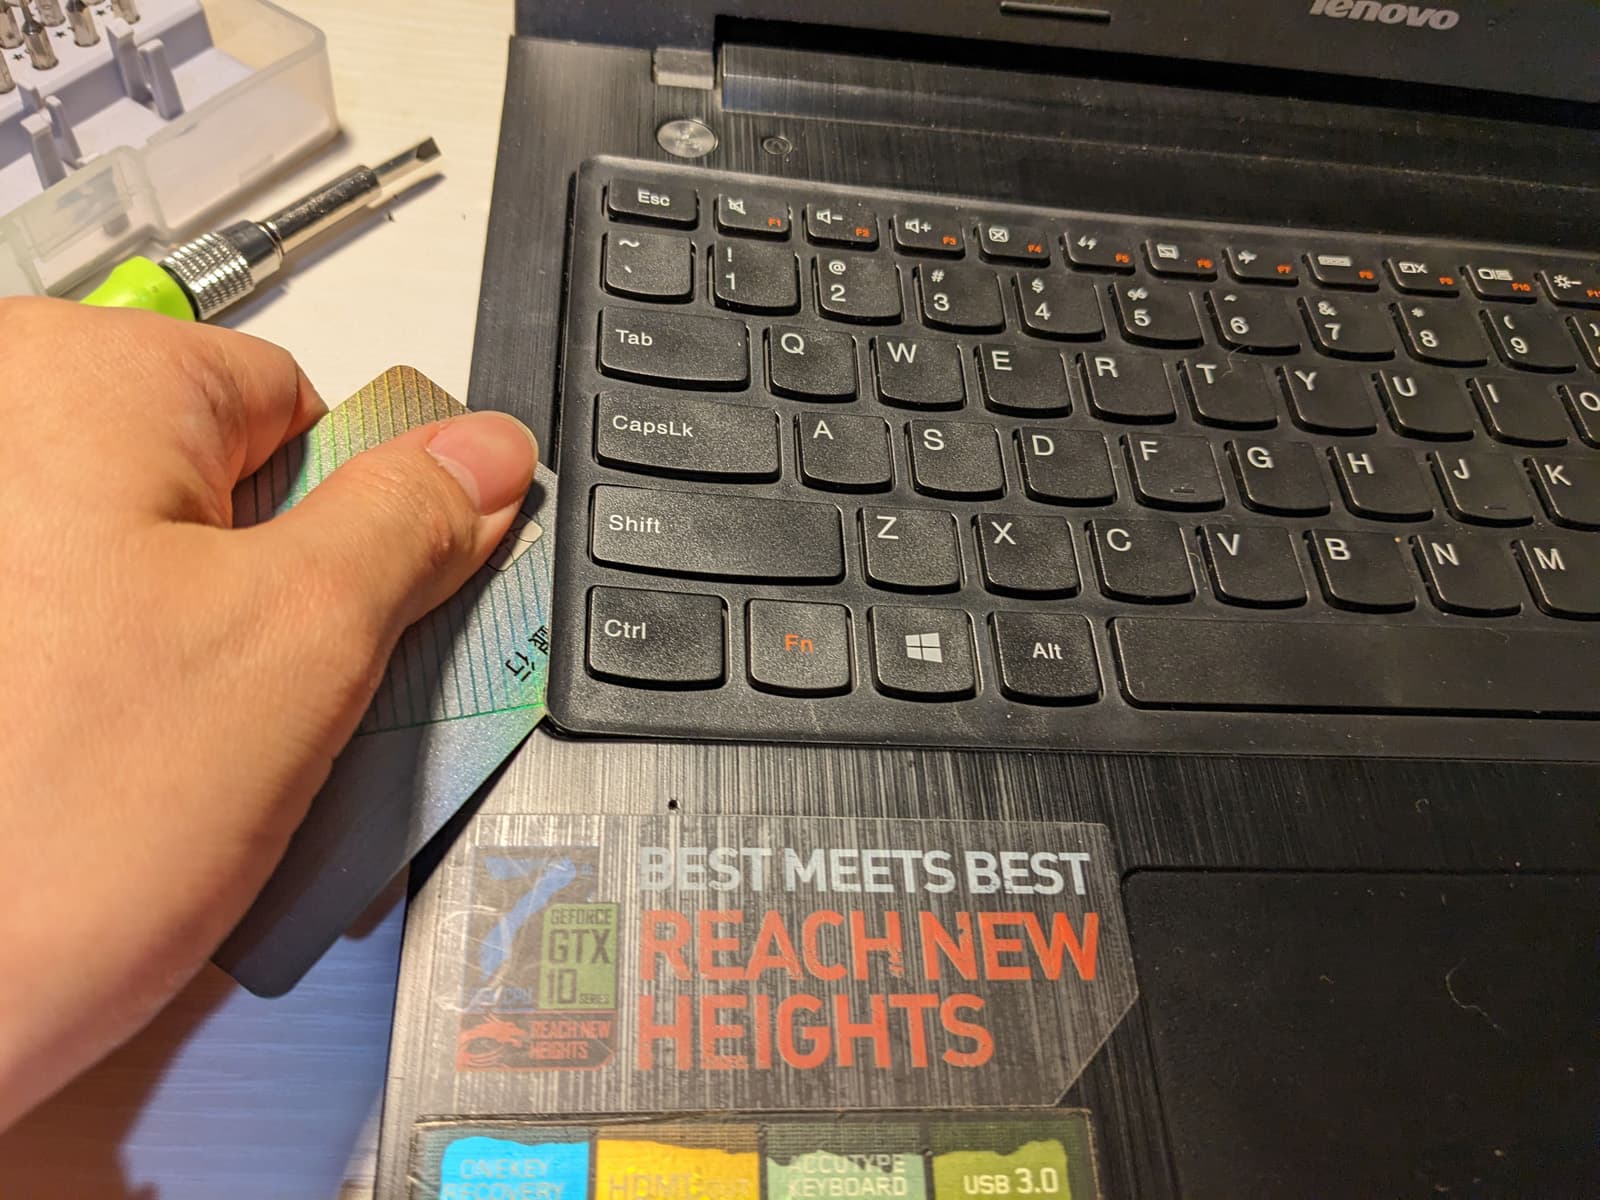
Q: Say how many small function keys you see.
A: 11